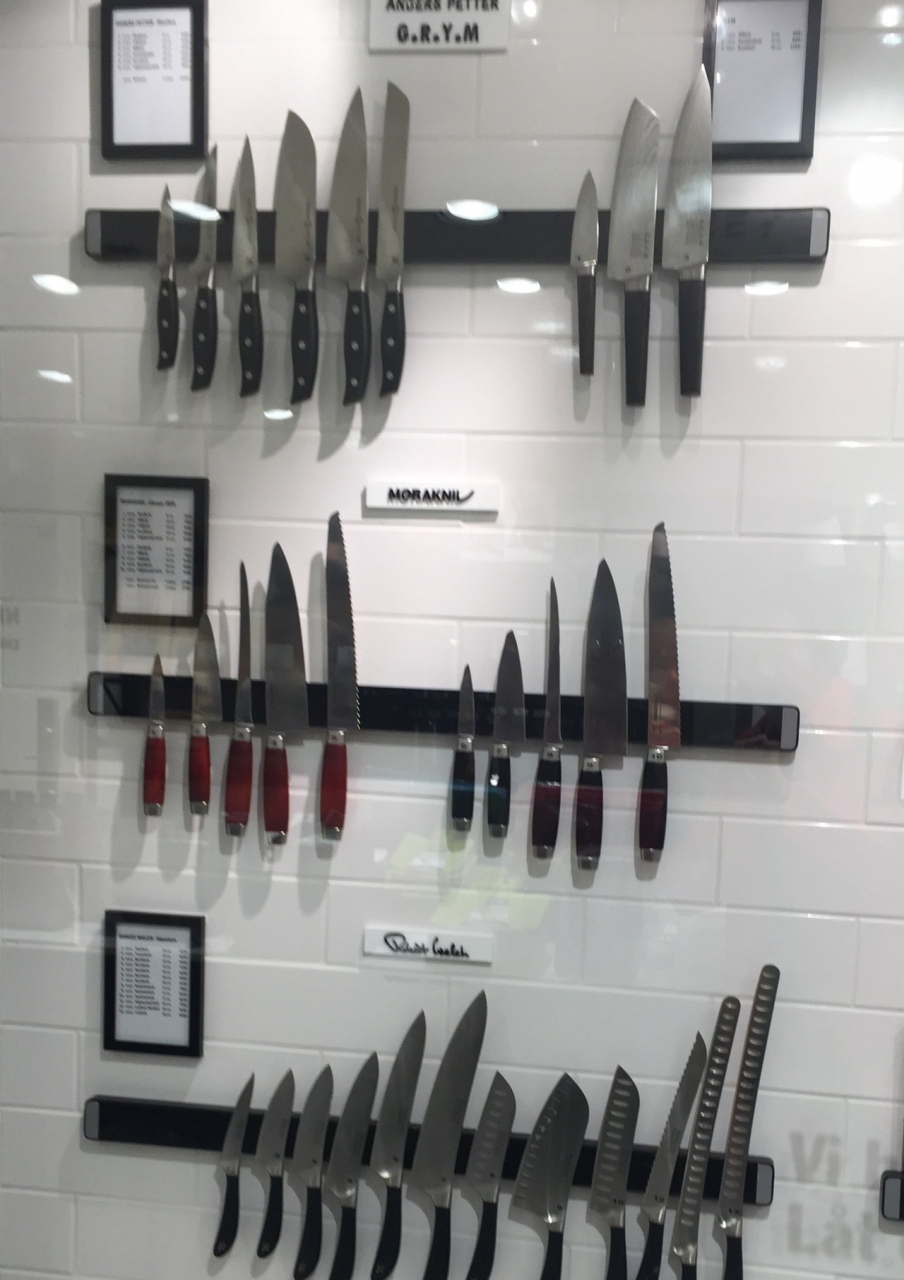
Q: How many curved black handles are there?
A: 12